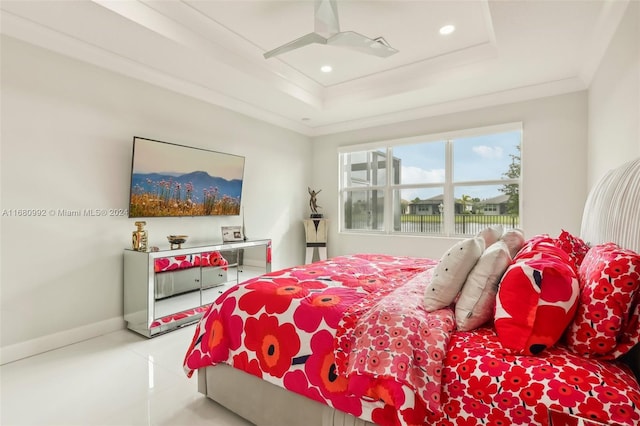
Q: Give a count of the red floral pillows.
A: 4